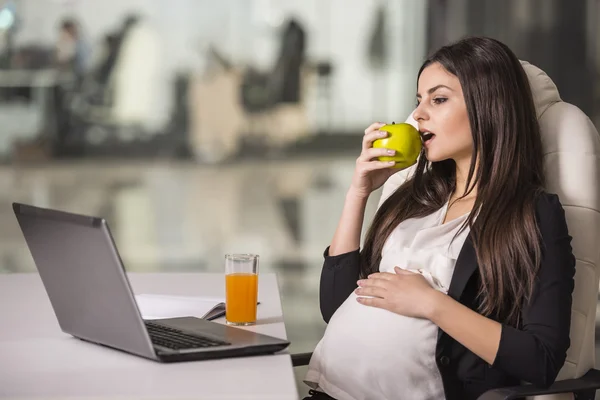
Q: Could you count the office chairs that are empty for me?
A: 2